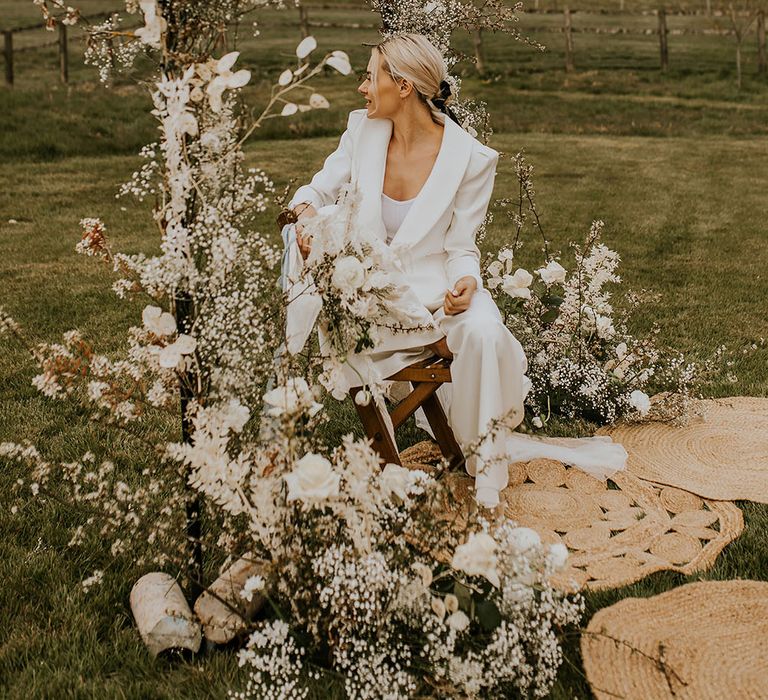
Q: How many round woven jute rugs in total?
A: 3